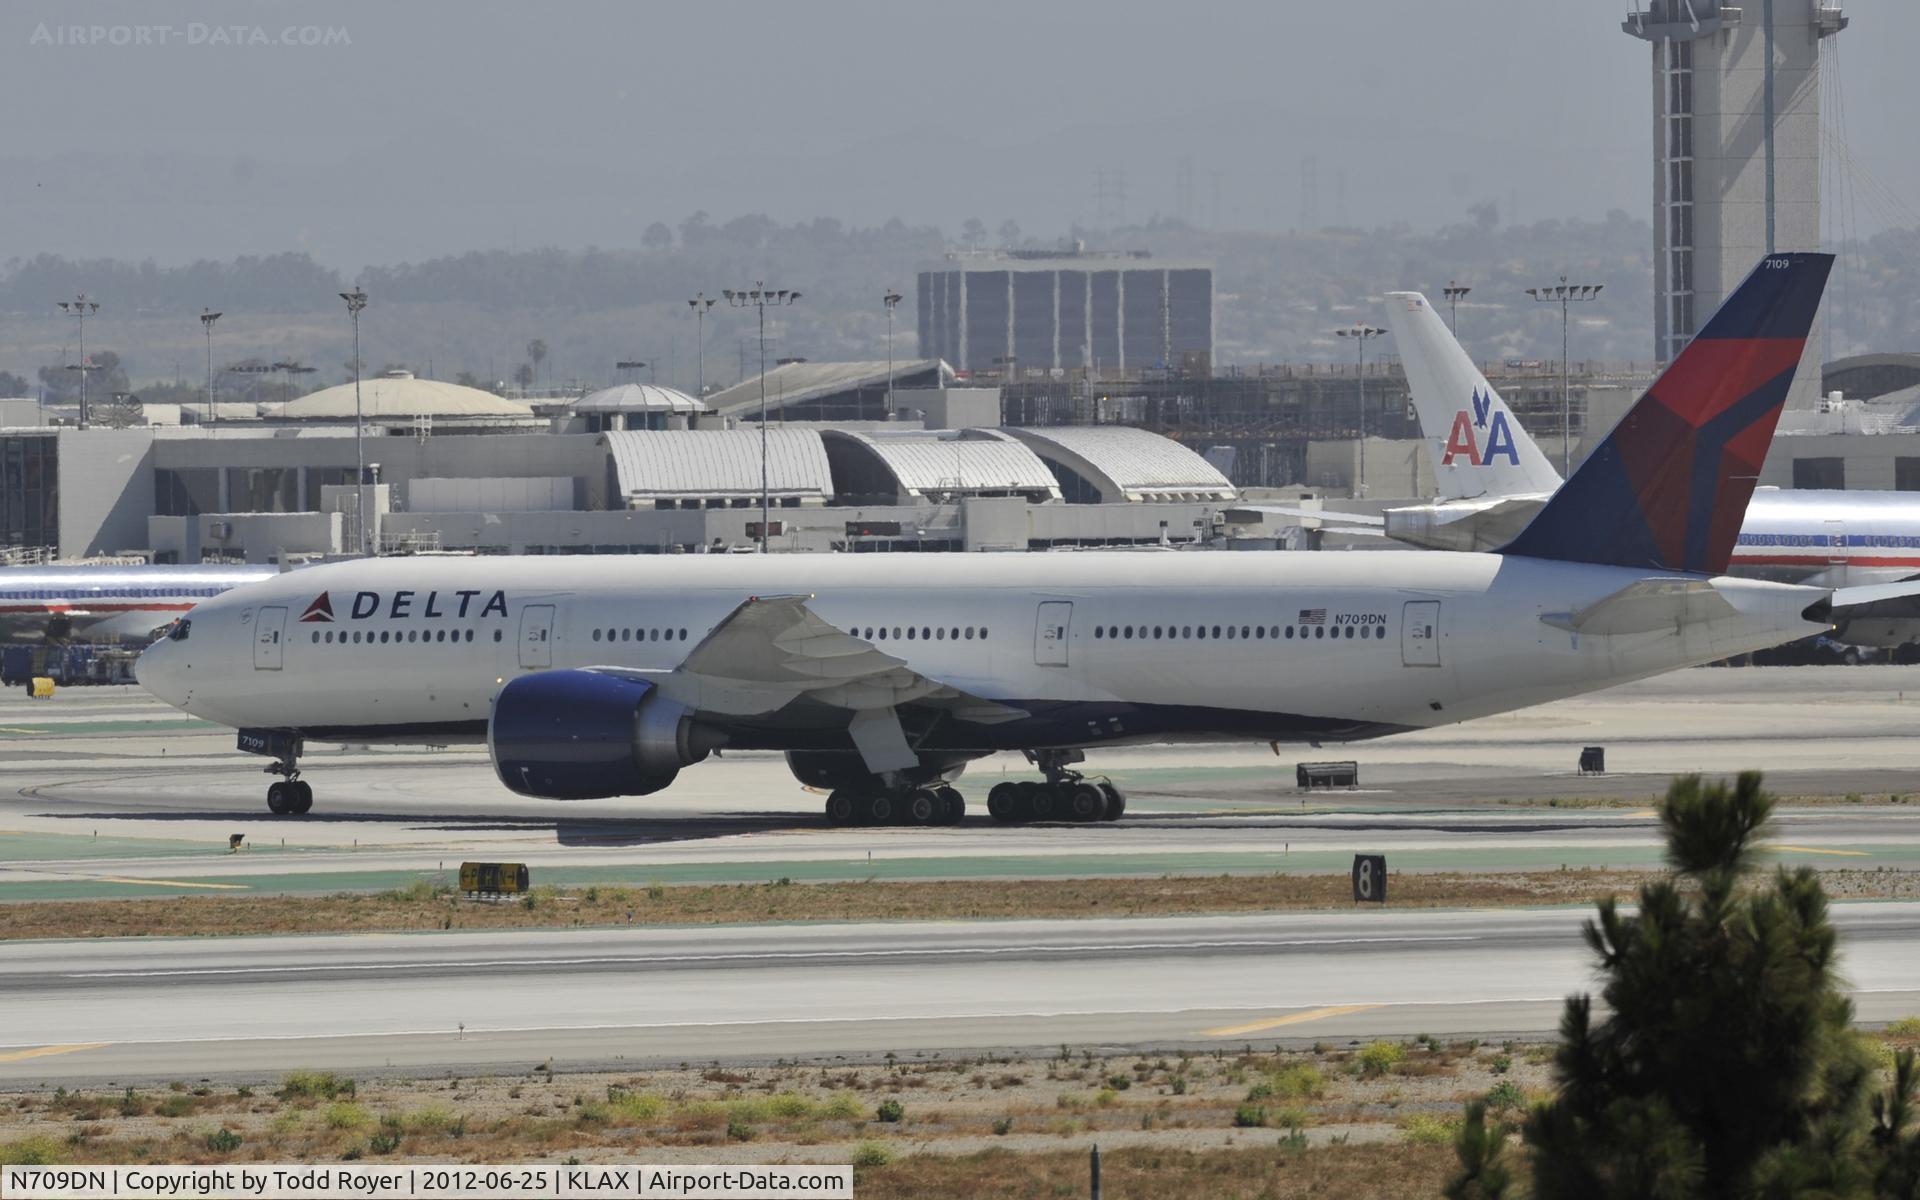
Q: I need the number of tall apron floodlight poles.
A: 9